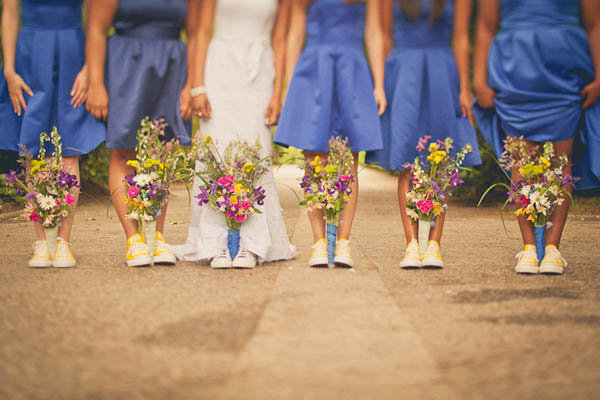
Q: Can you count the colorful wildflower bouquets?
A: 6